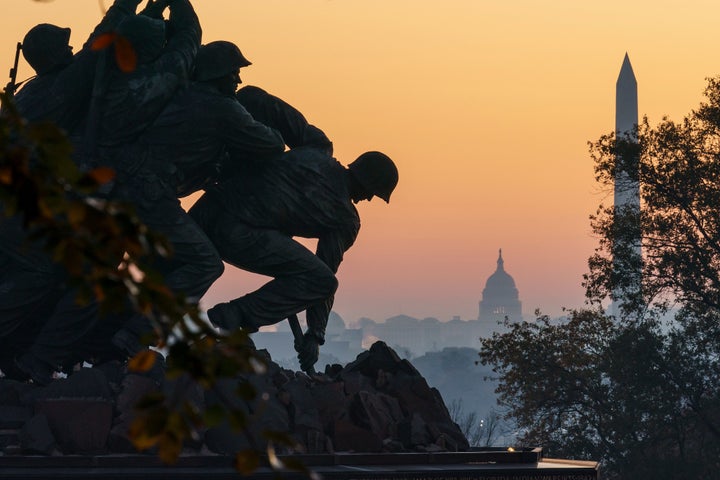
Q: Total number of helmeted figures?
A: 4